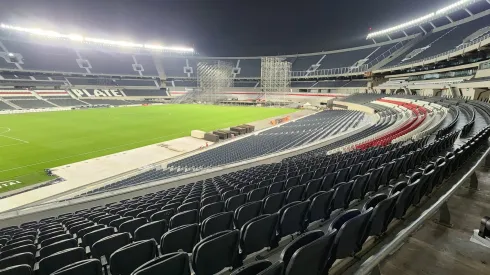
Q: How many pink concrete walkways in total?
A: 0